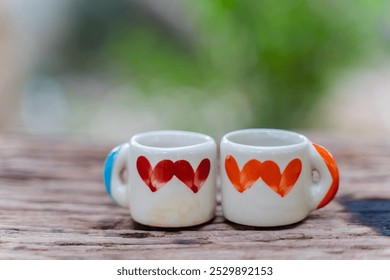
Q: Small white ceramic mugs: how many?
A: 2